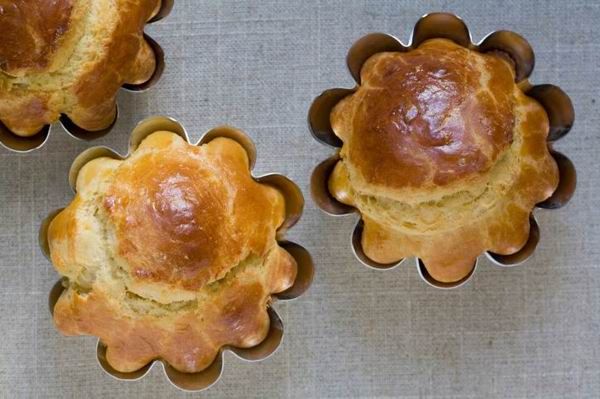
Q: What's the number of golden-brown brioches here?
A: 3